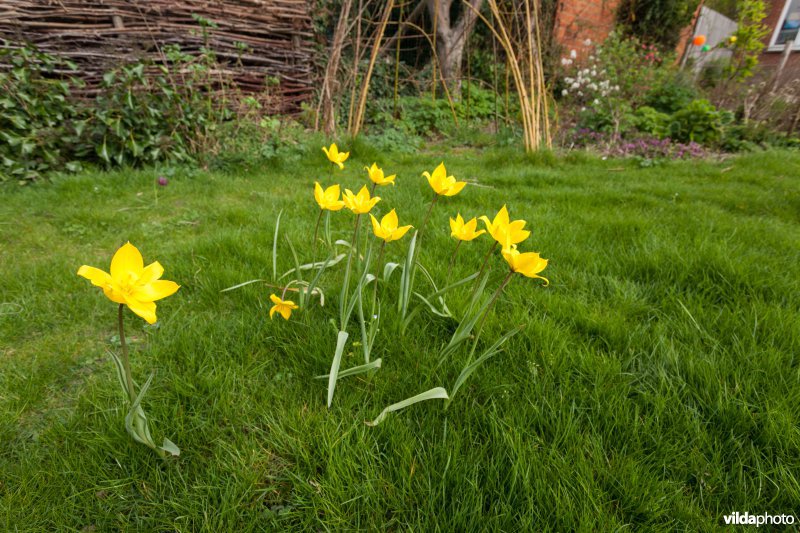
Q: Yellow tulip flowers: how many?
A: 11